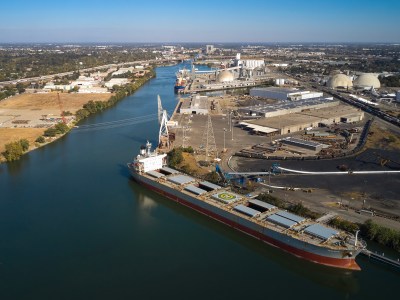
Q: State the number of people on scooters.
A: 0